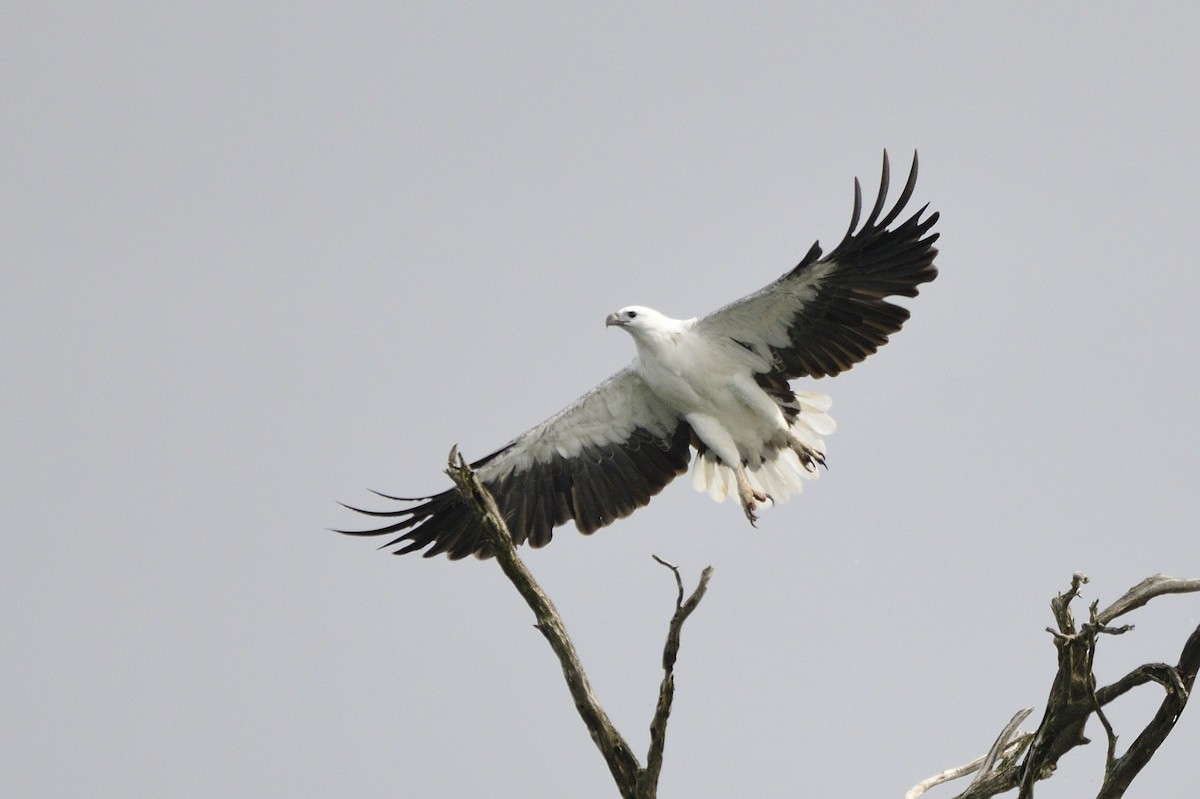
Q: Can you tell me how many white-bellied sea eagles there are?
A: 1